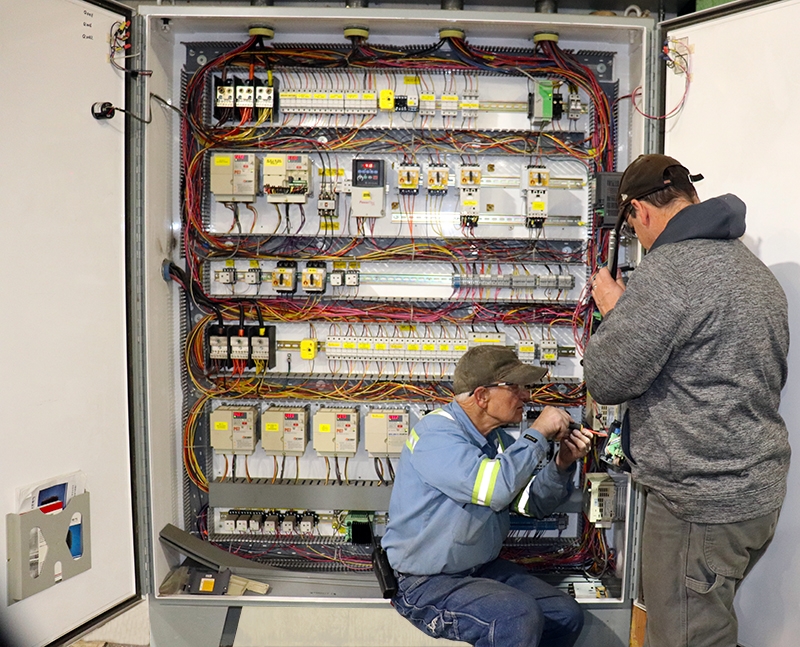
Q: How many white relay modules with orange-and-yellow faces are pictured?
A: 6